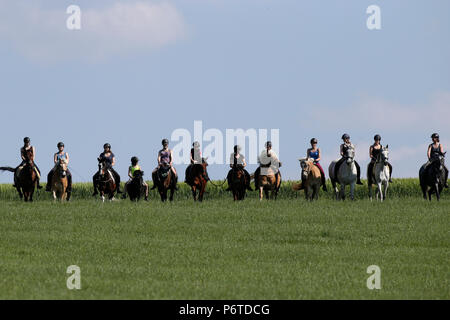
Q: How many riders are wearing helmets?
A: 12